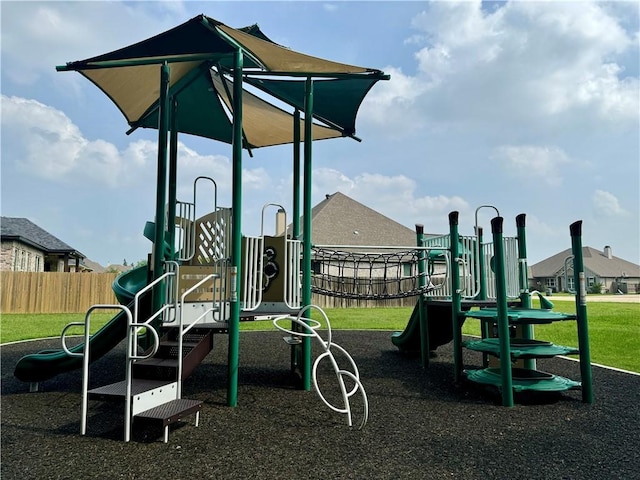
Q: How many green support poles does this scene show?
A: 11